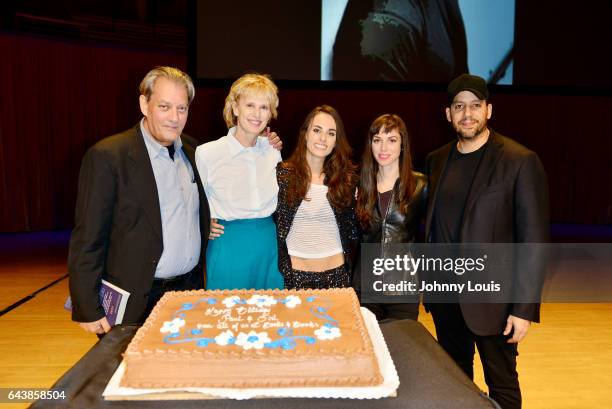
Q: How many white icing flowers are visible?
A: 7